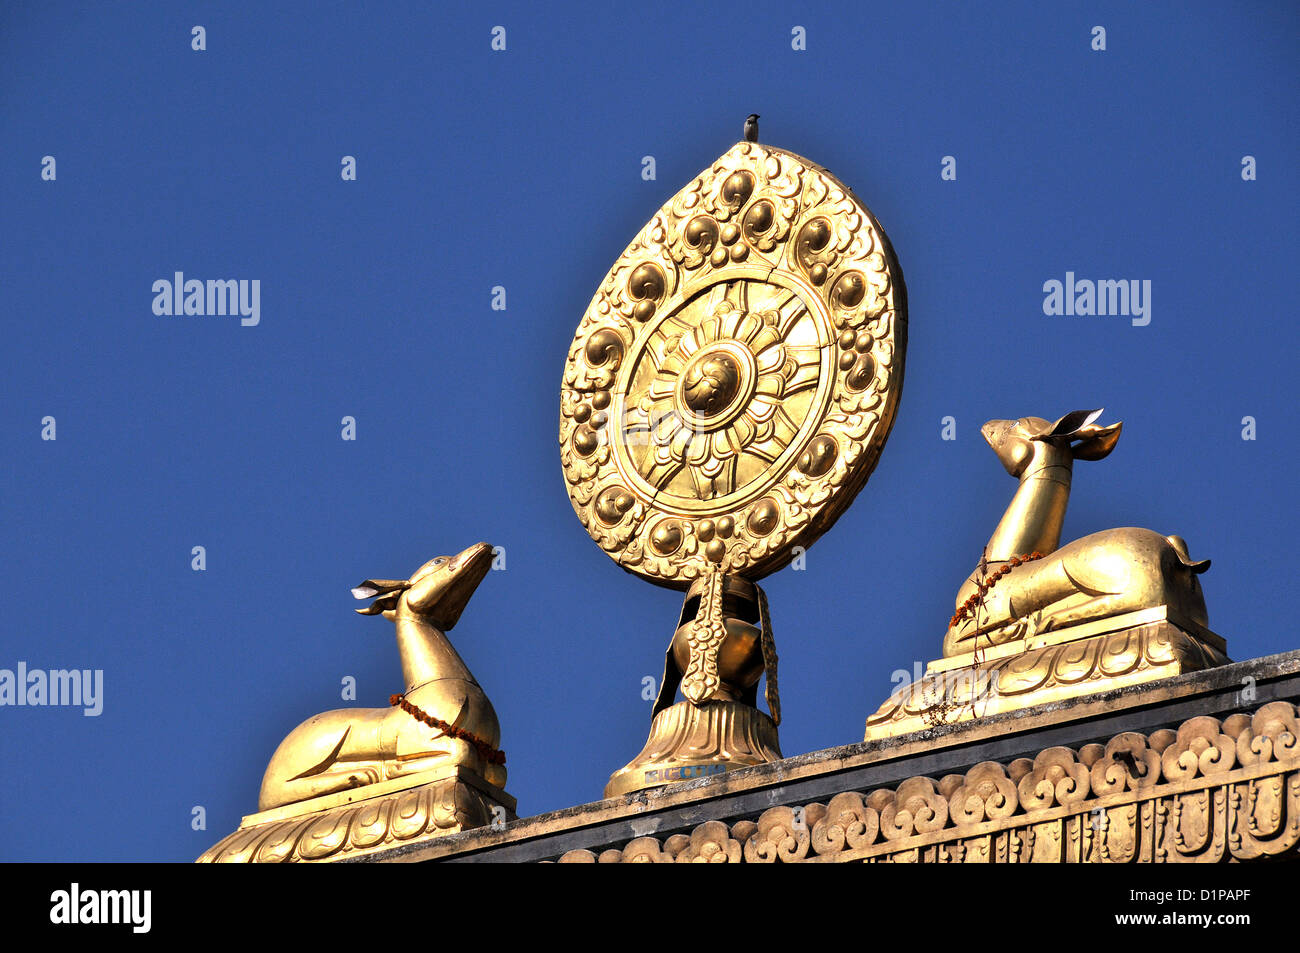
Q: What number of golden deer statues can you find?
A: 2